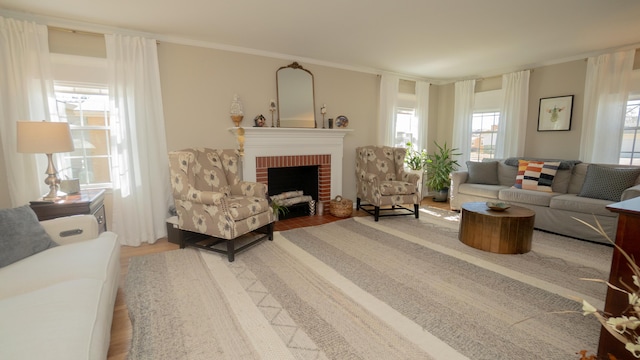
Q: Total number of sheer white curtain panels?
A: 7